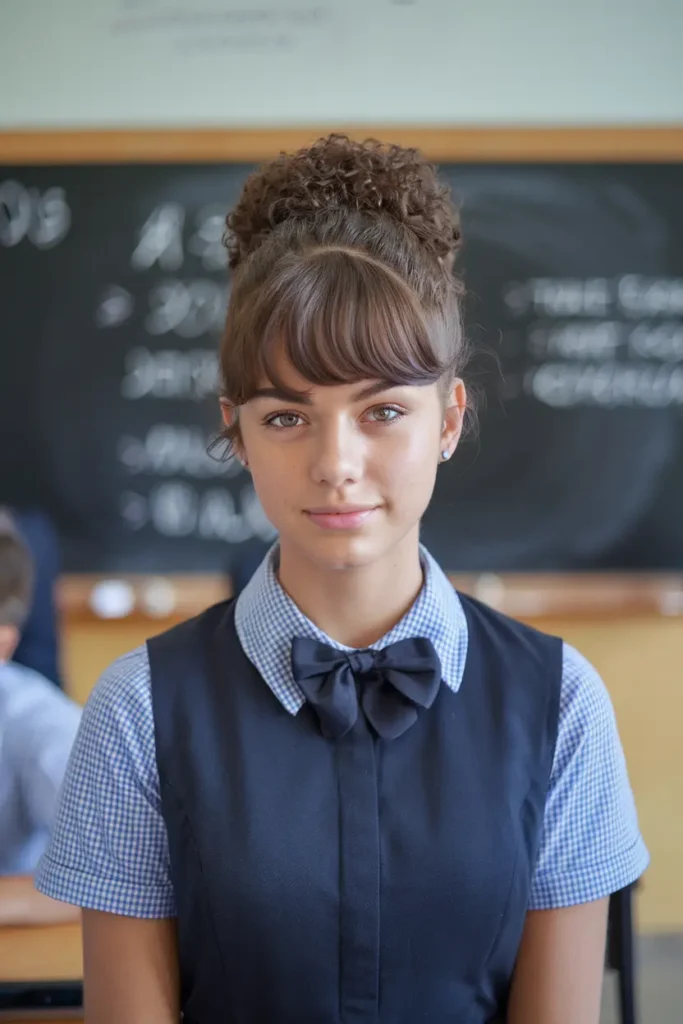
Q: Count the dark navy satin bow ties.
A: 1